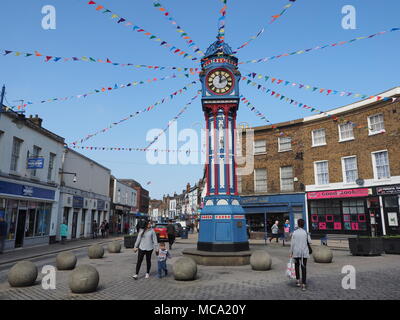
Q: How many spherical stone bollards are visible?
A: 8